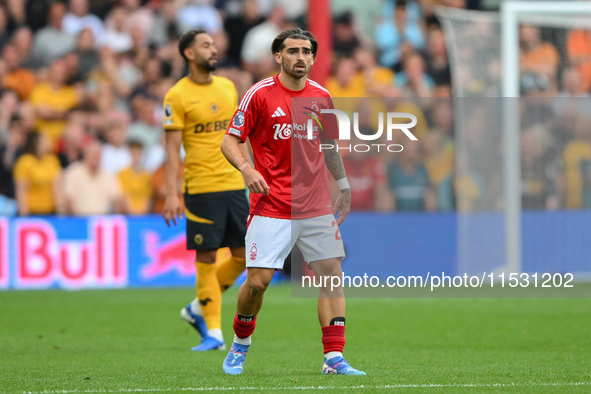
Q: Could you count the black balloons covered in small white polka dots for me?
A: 0